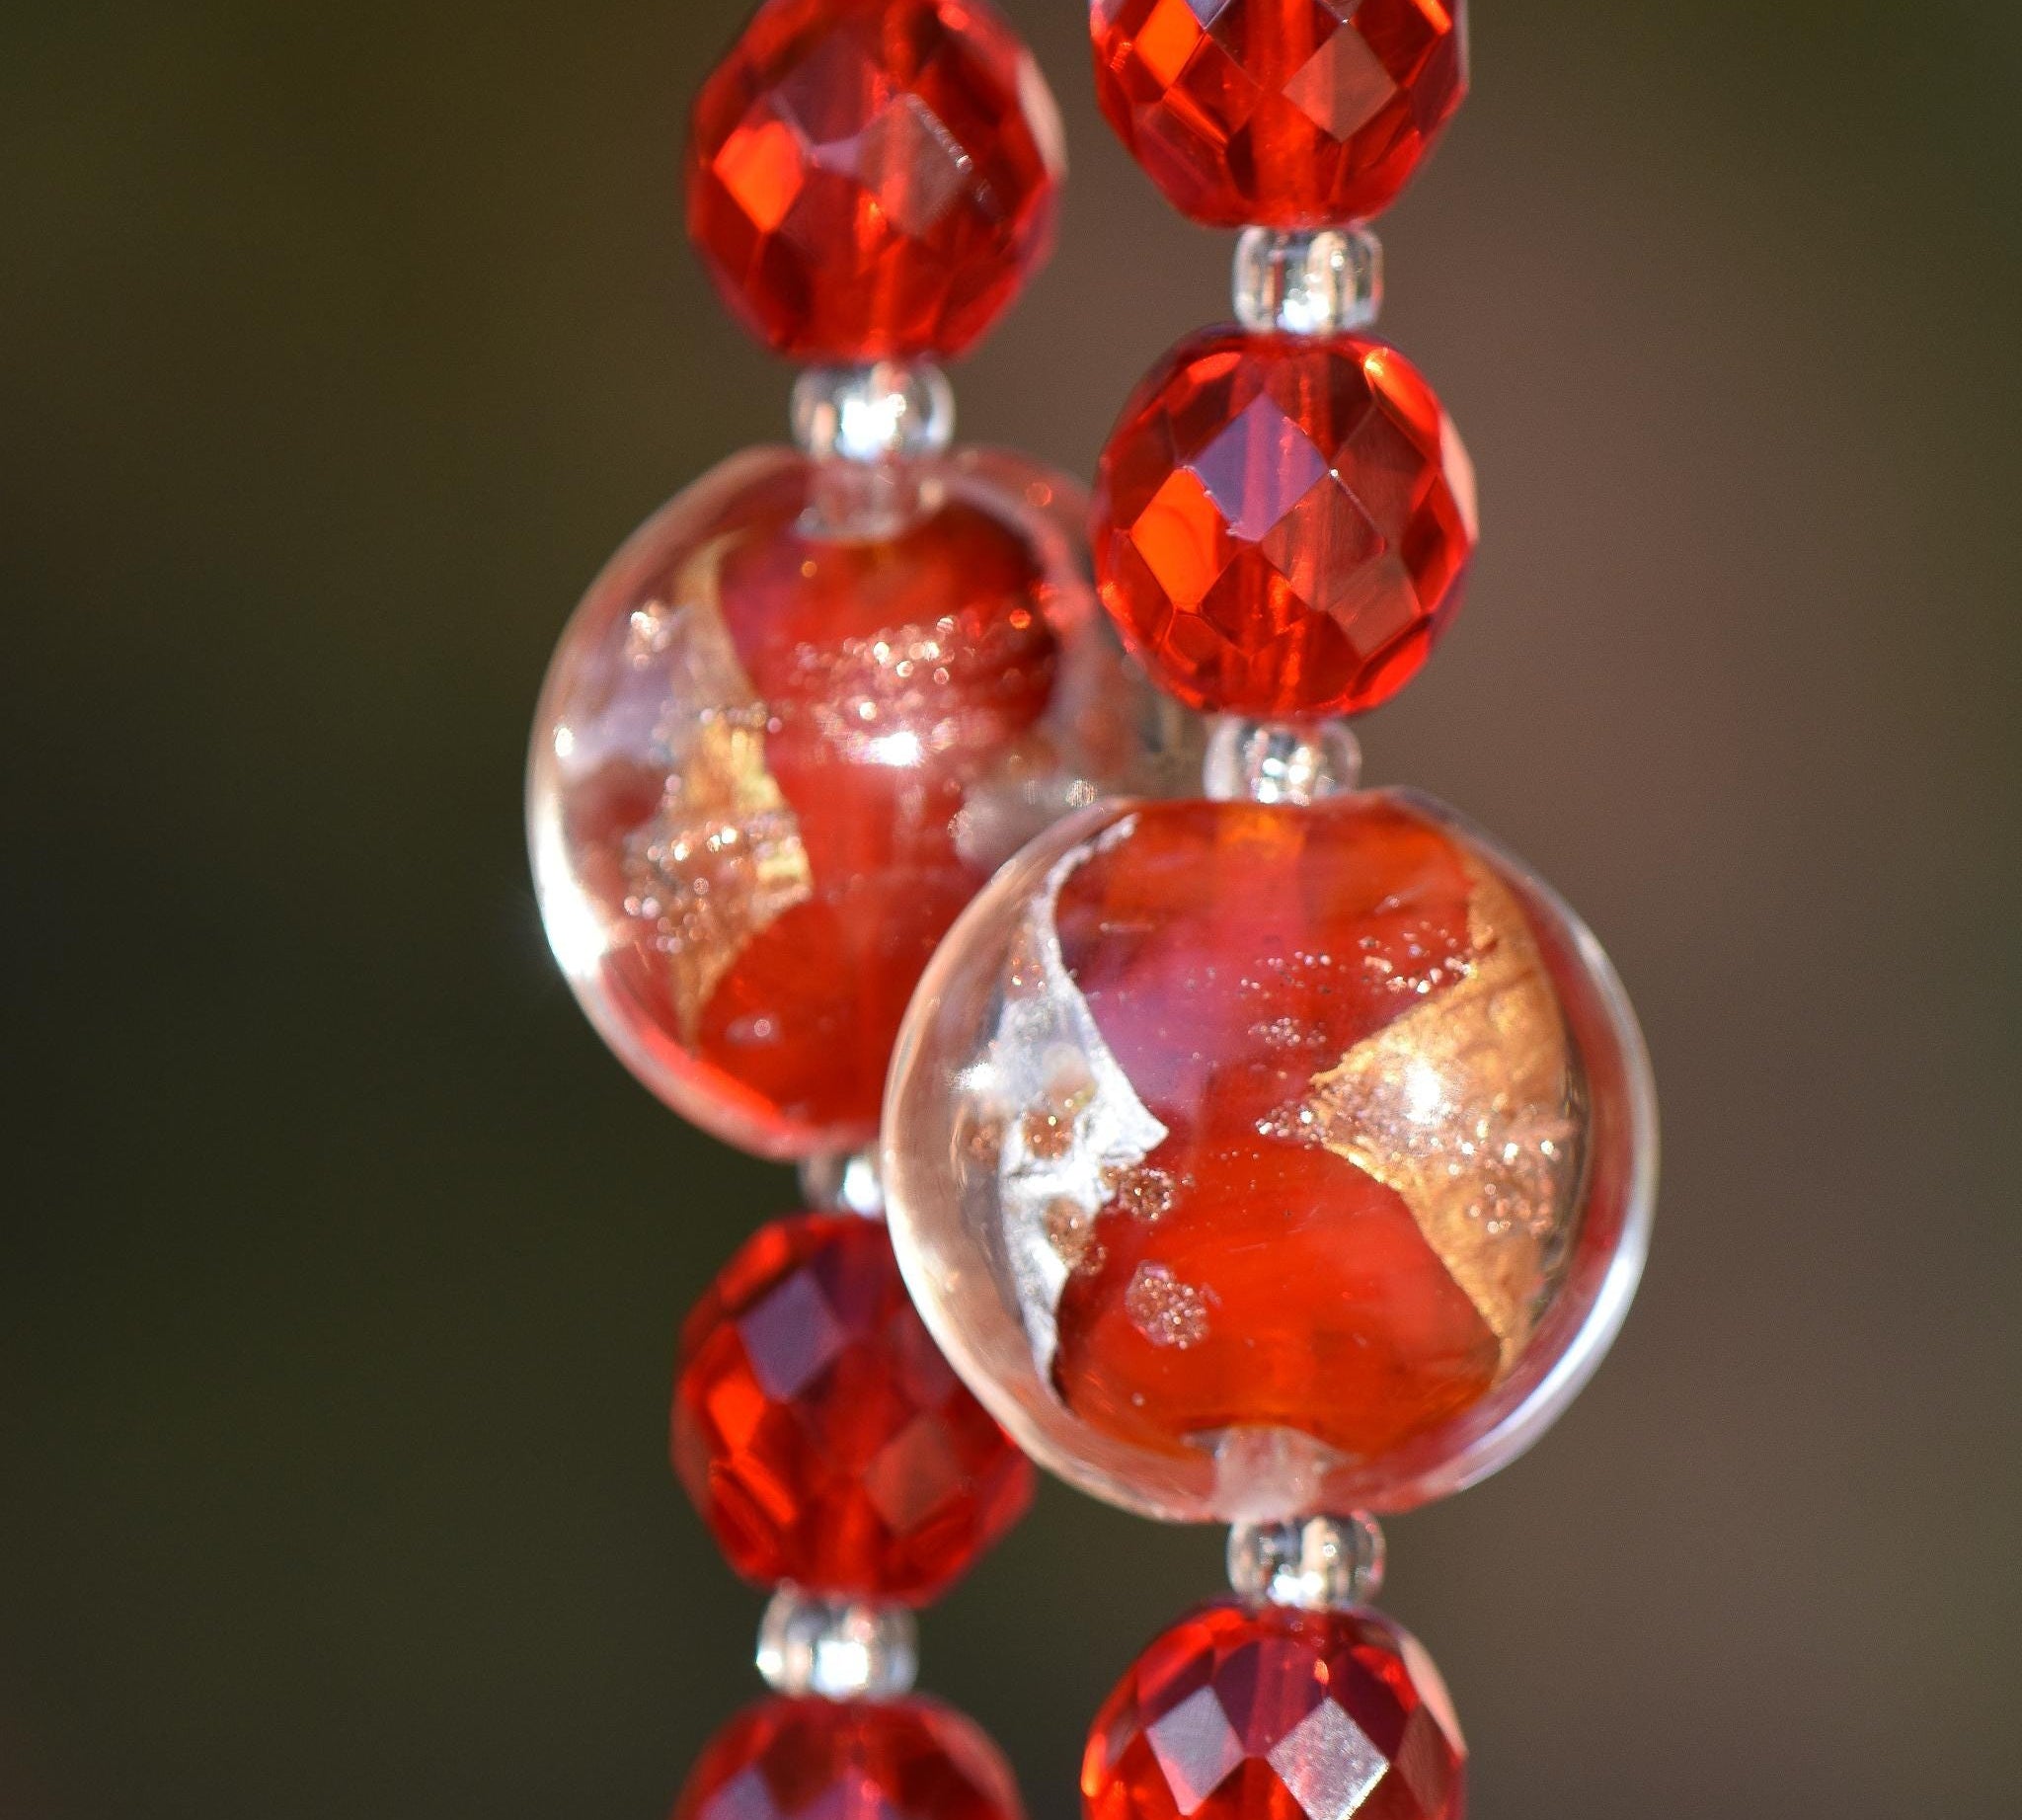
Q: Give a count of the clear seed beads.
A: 6